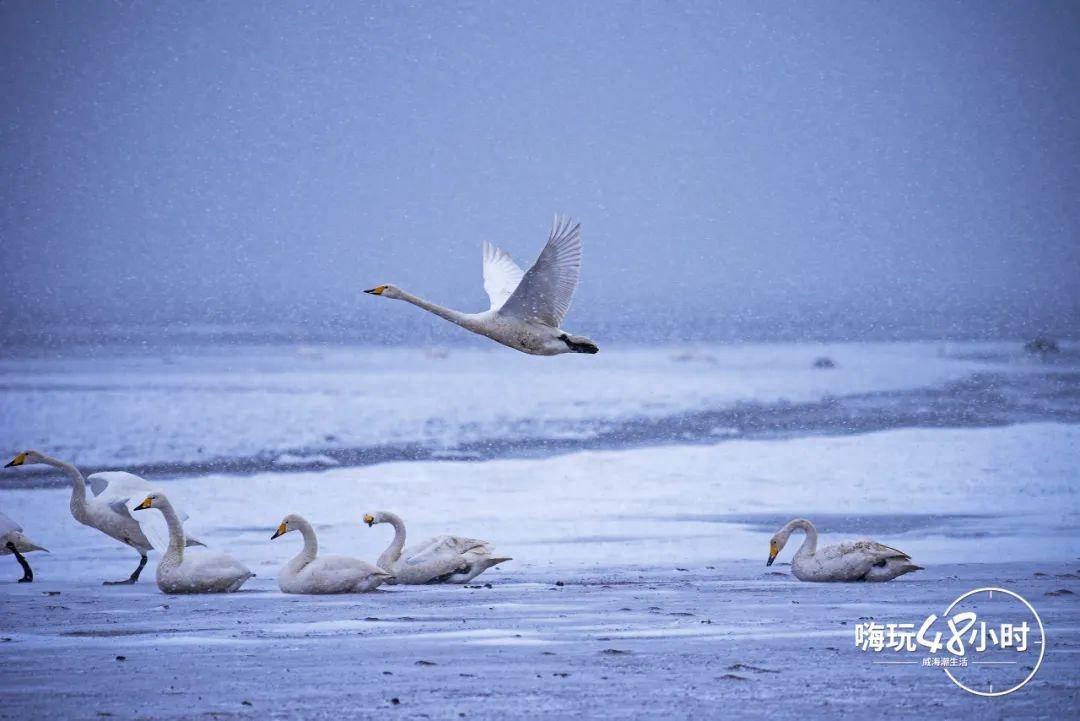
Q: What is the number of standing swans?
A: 2